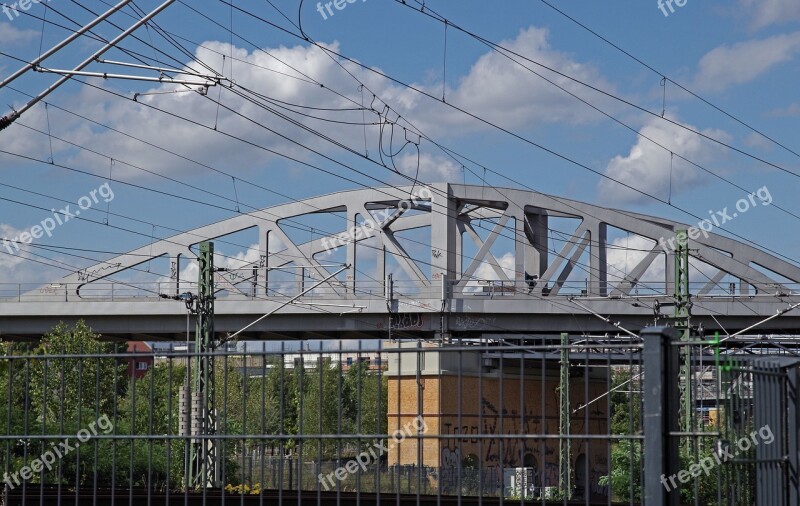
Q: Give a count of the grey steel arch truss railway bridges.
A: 1